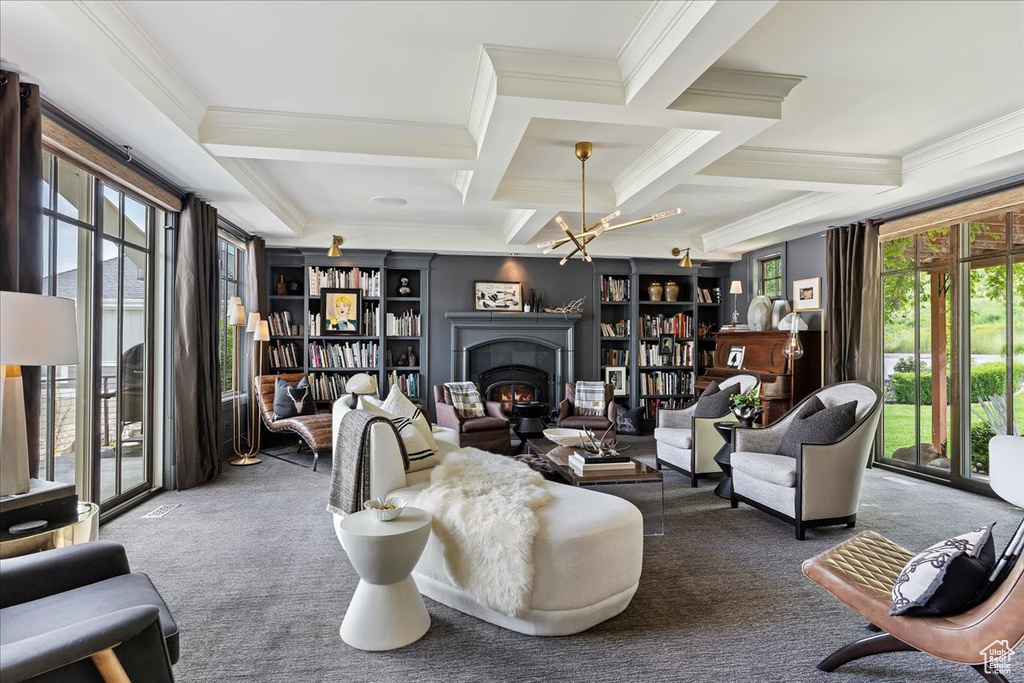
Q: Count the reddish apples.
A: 0